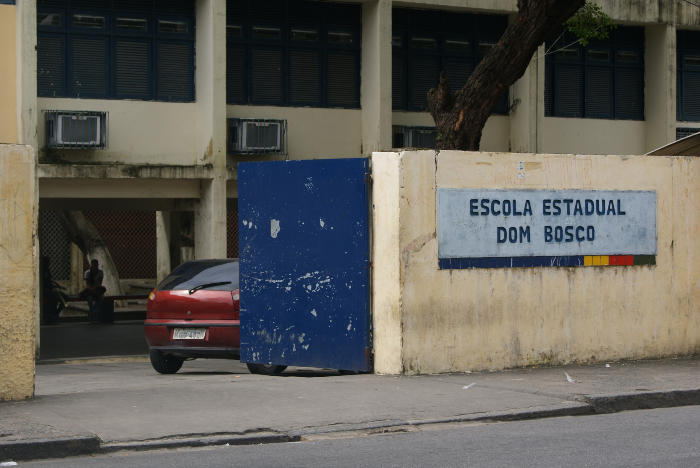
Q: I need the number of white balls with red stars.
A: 0